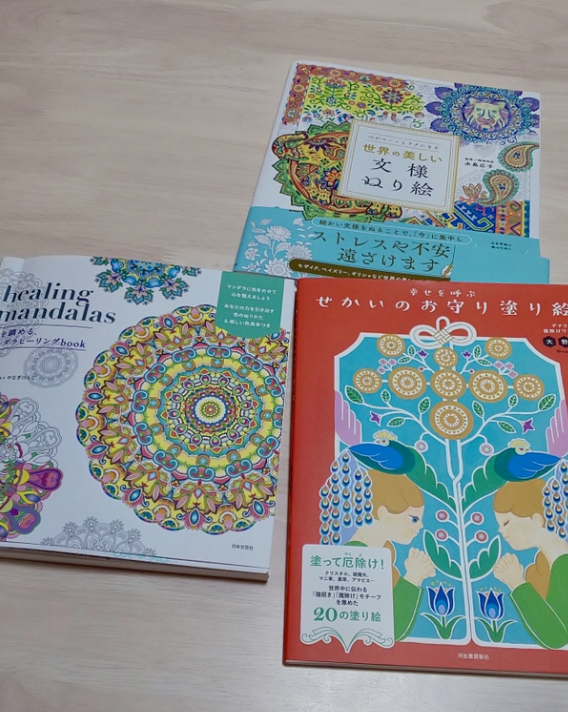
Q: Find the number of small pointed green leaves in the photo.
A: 12